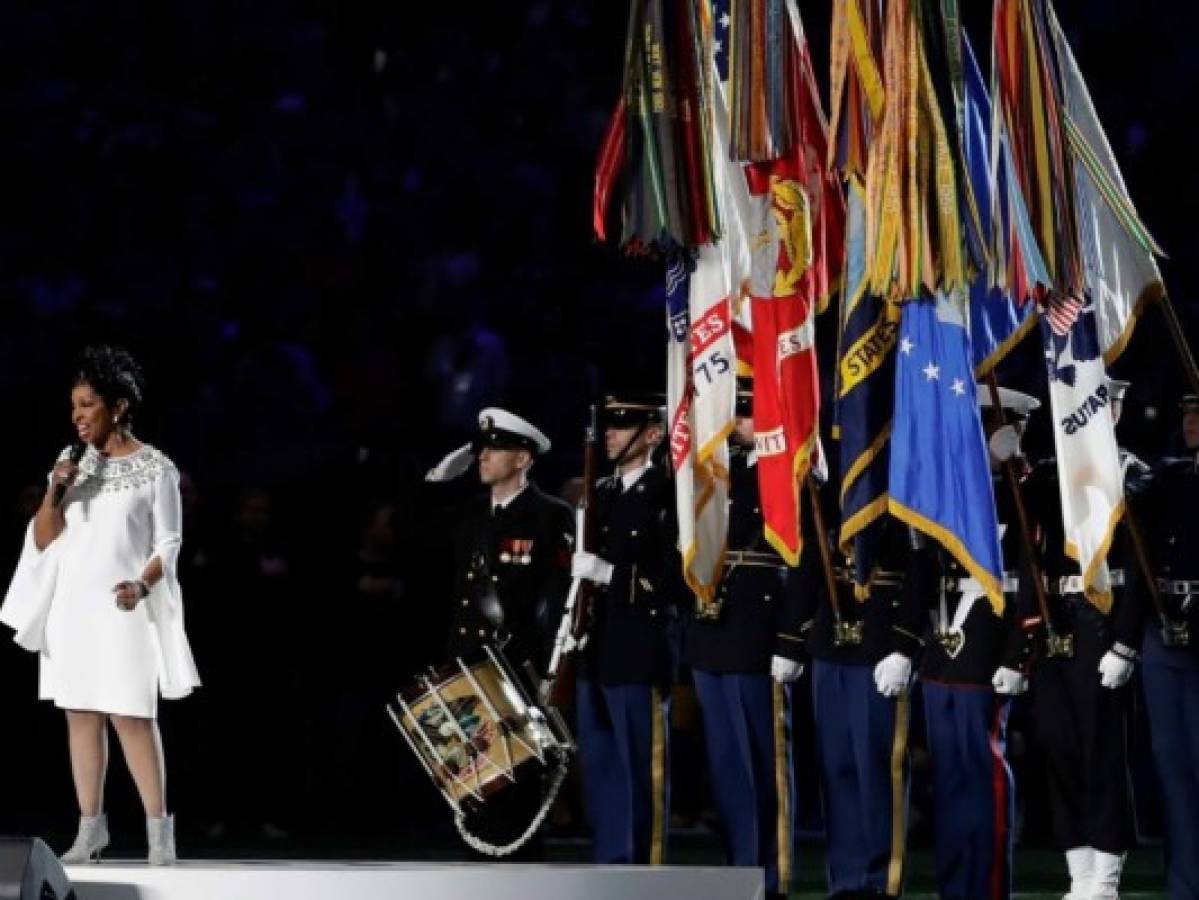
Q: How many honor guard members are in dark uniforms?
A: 7